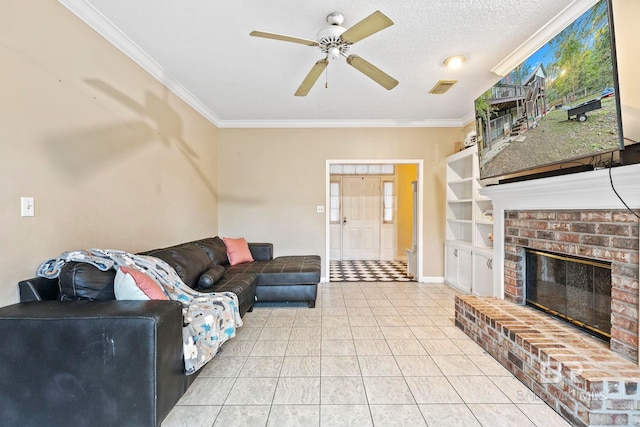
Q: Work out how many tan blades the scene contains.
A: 4